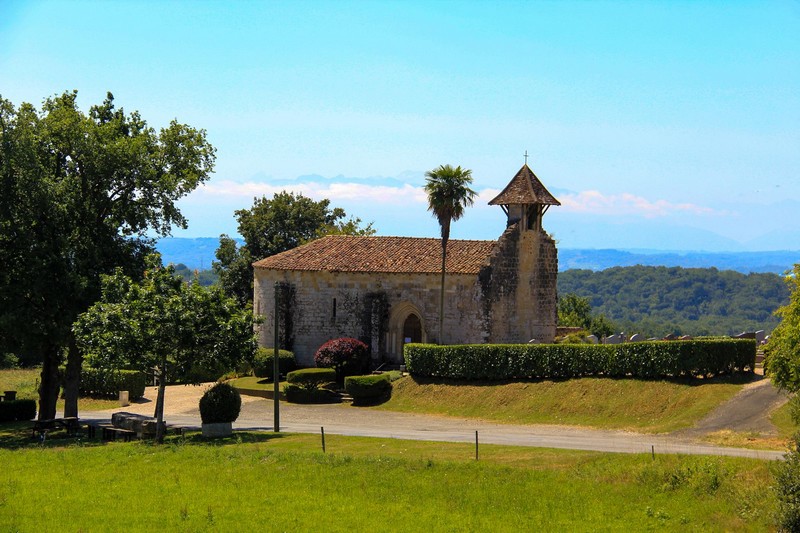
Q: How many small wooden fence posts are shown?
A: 3